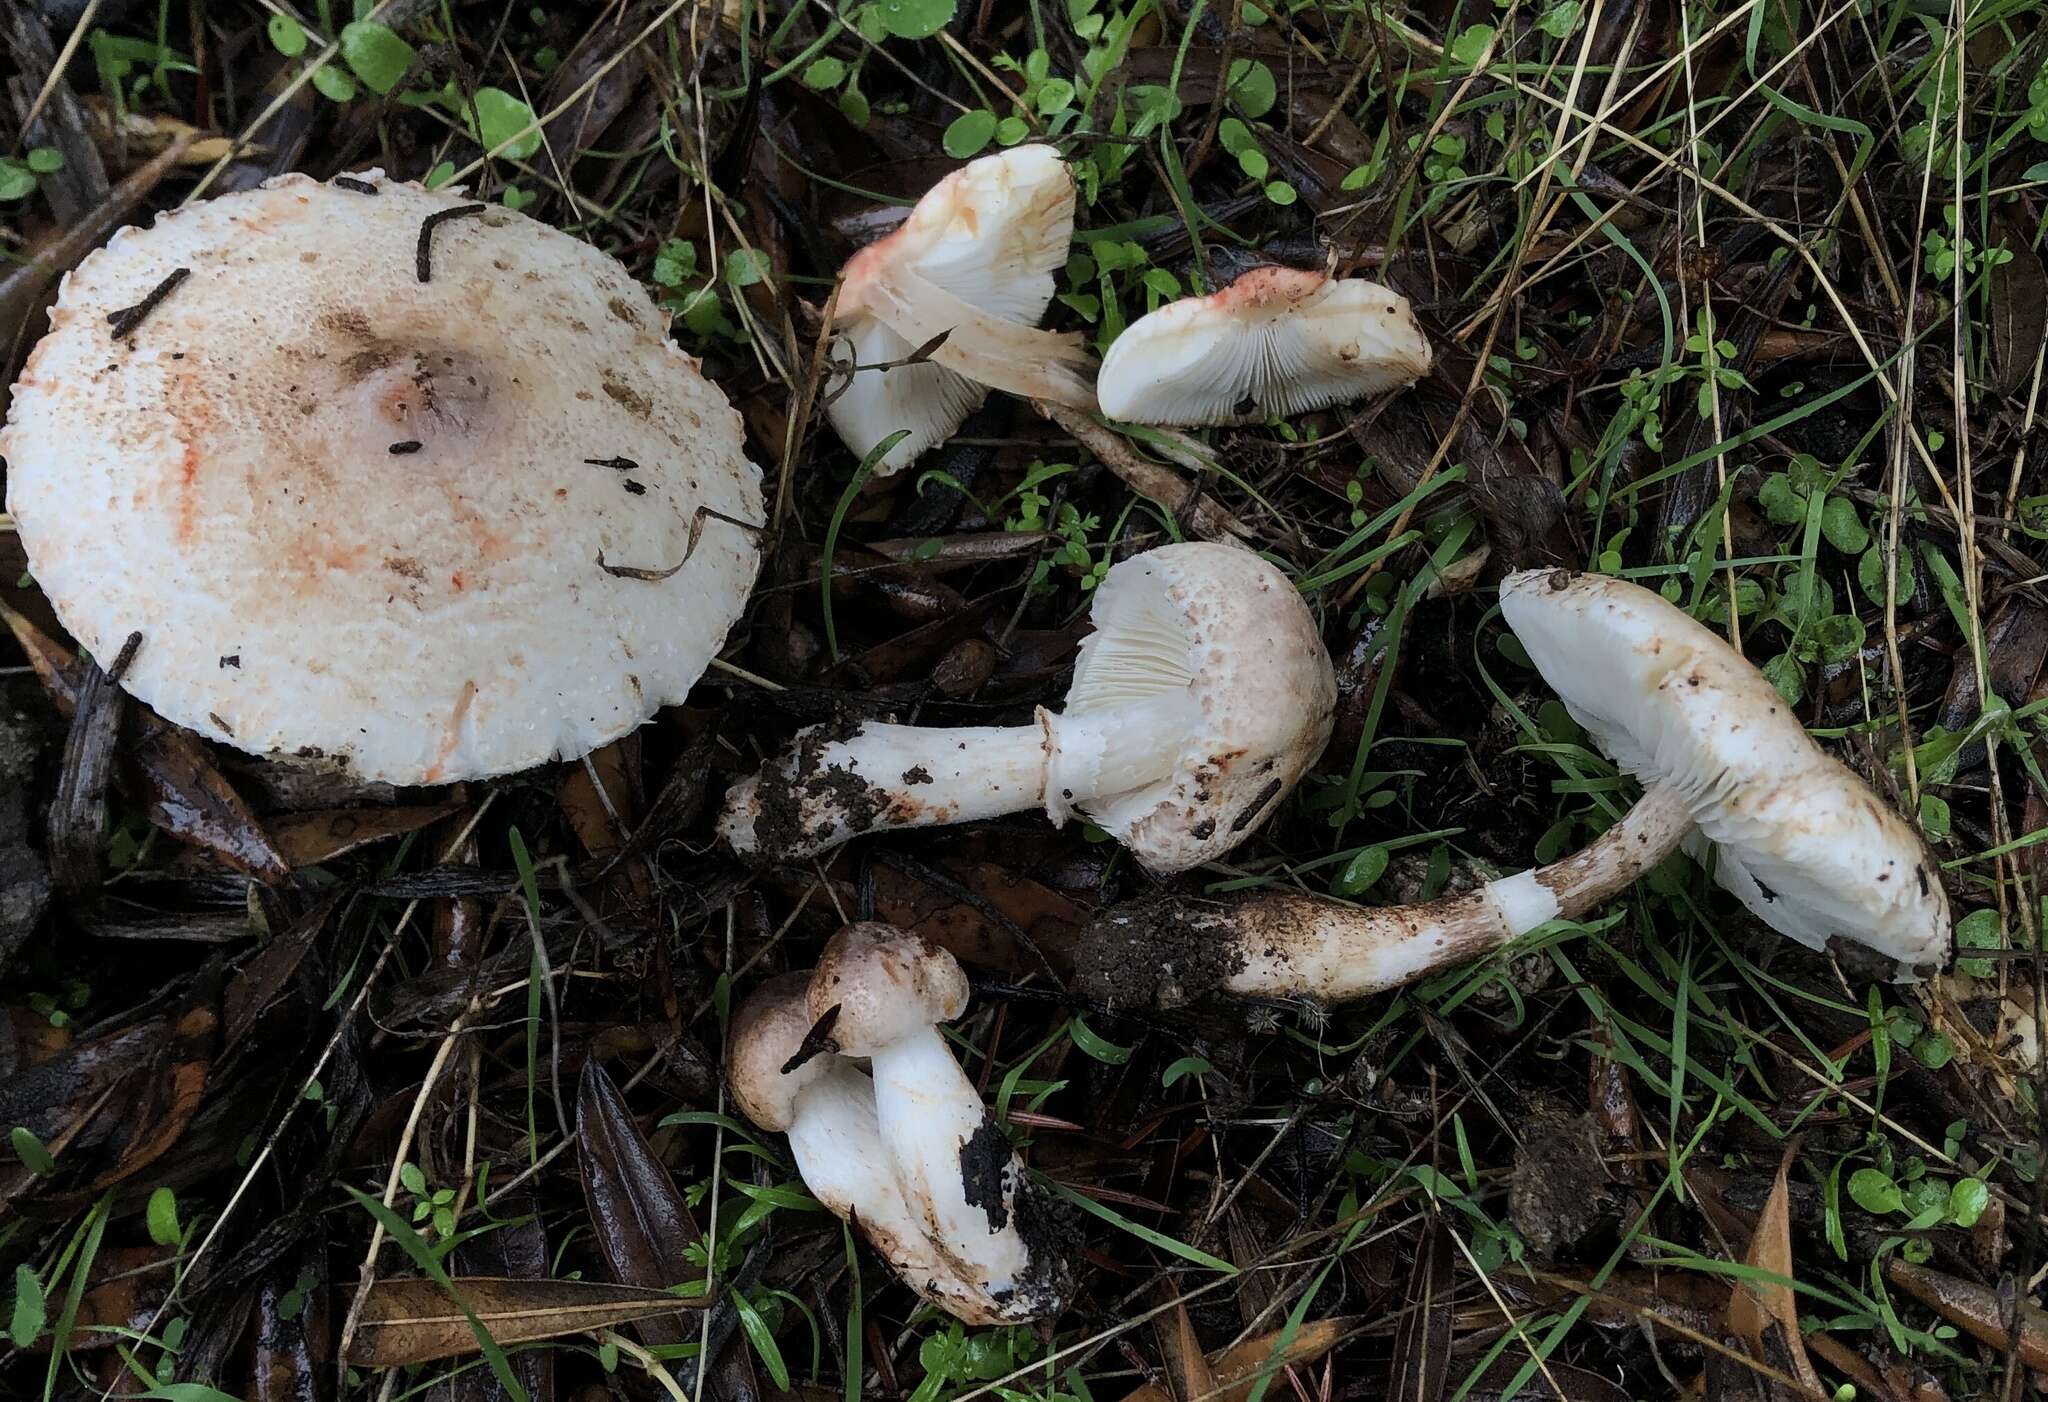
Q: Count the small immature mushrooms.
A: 2